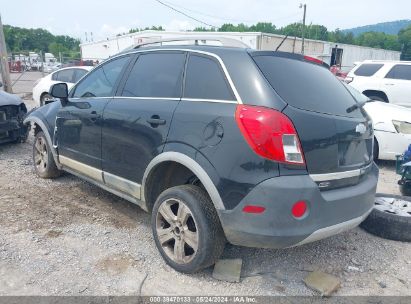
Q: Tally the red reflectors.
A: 2